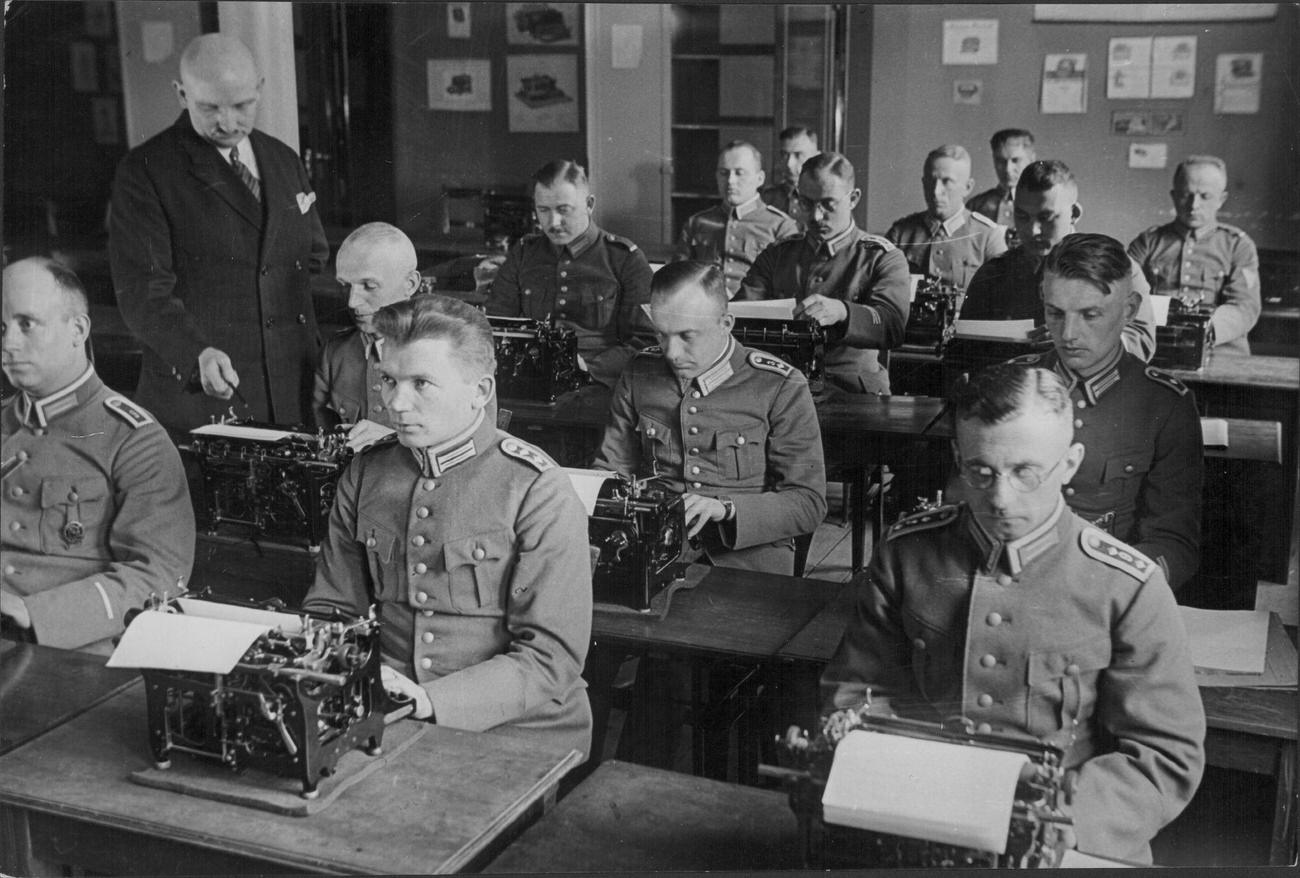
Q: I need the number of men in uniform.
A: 14